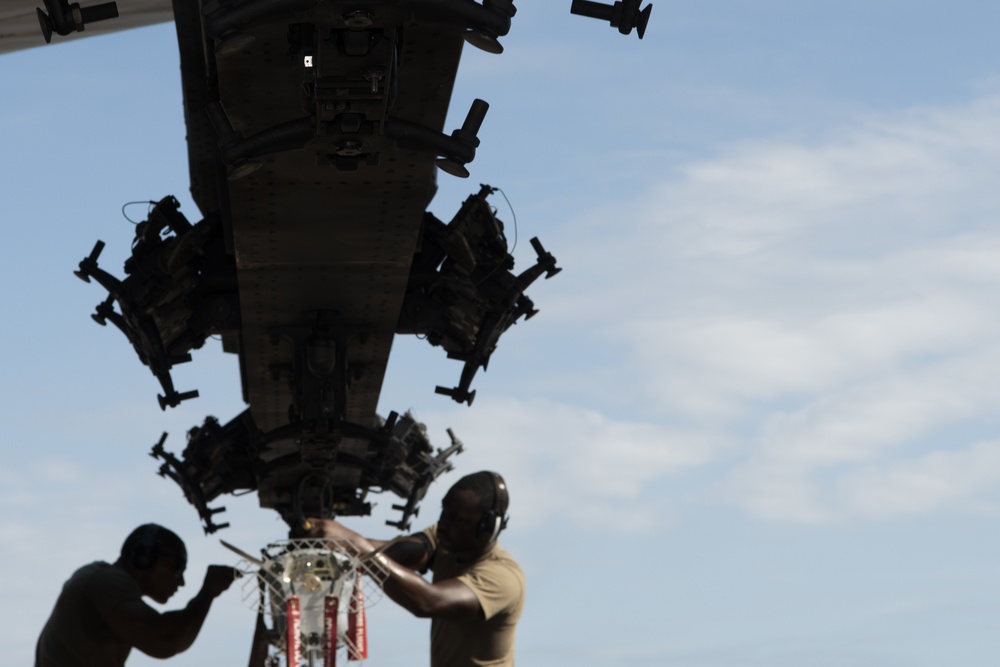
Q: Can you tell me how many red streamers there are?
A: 3